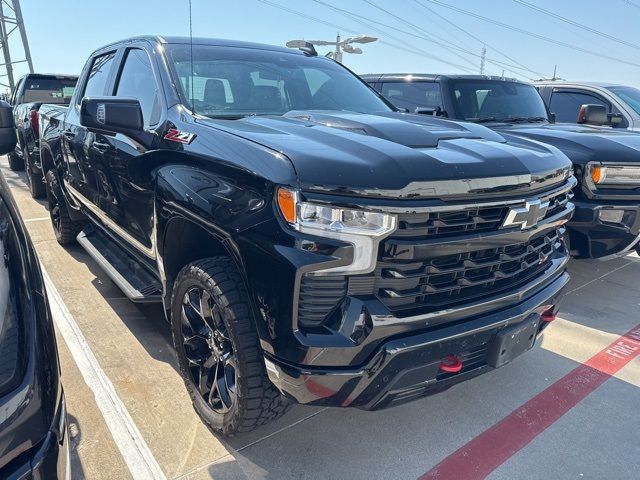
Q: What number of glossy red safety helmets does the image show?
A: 0